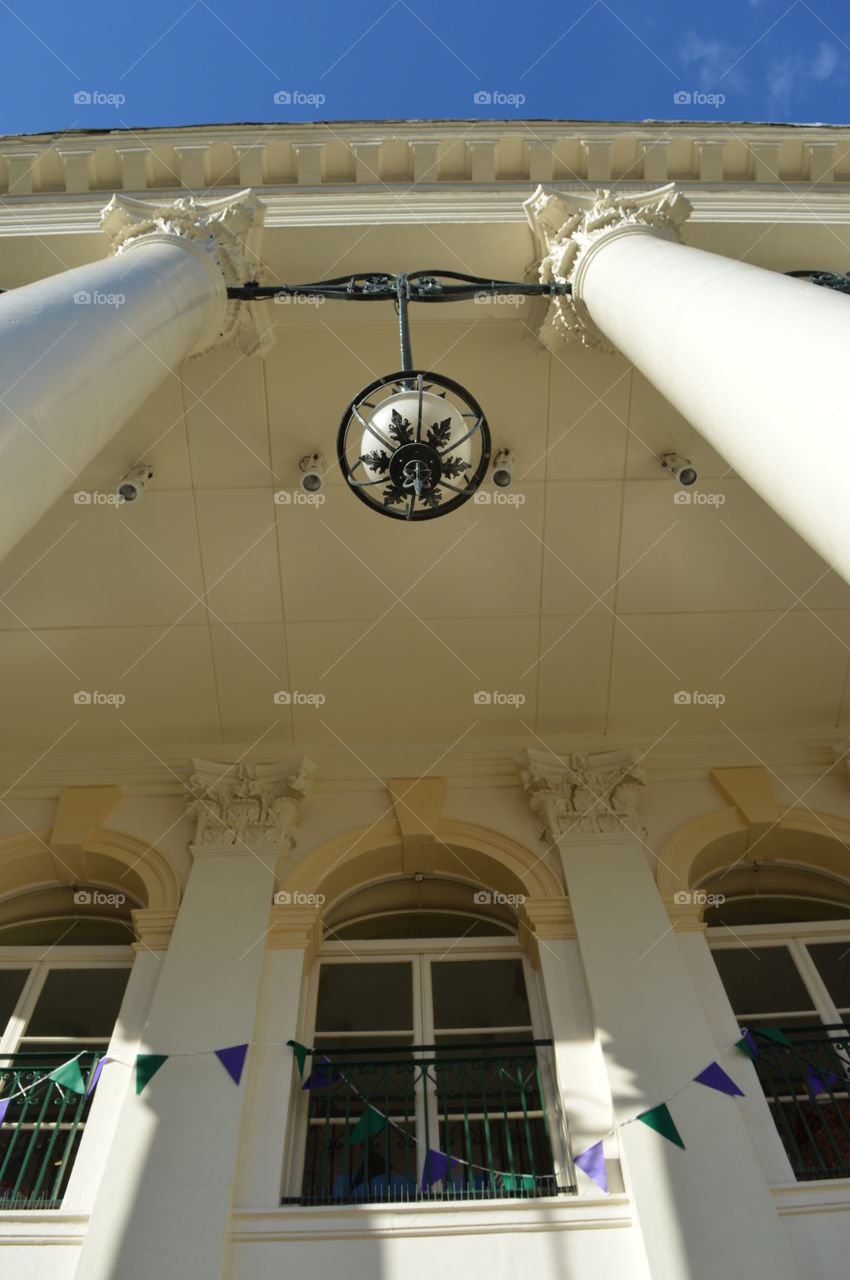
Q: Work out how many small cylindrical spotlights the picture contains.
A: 4